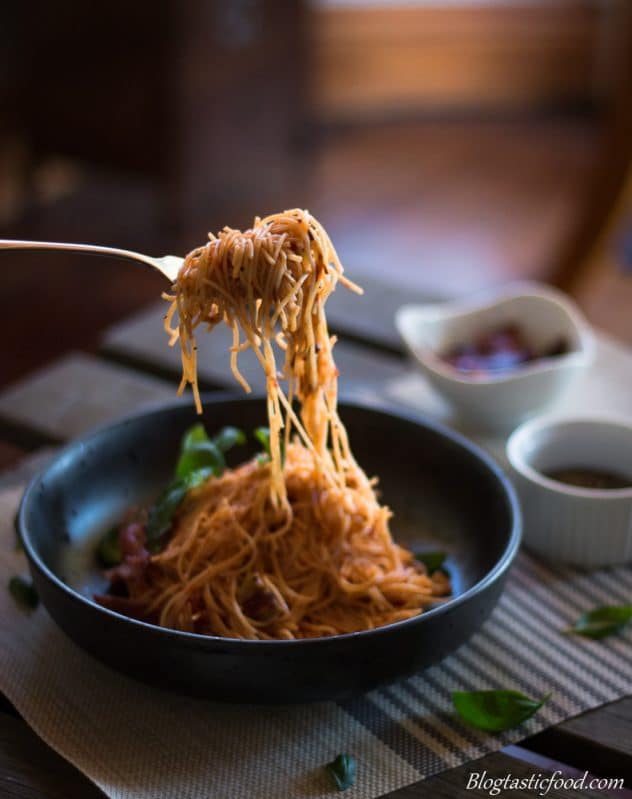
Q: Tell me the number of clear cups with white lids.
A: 0